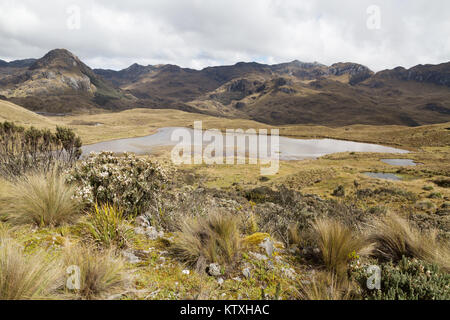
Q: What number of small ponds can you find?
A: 2